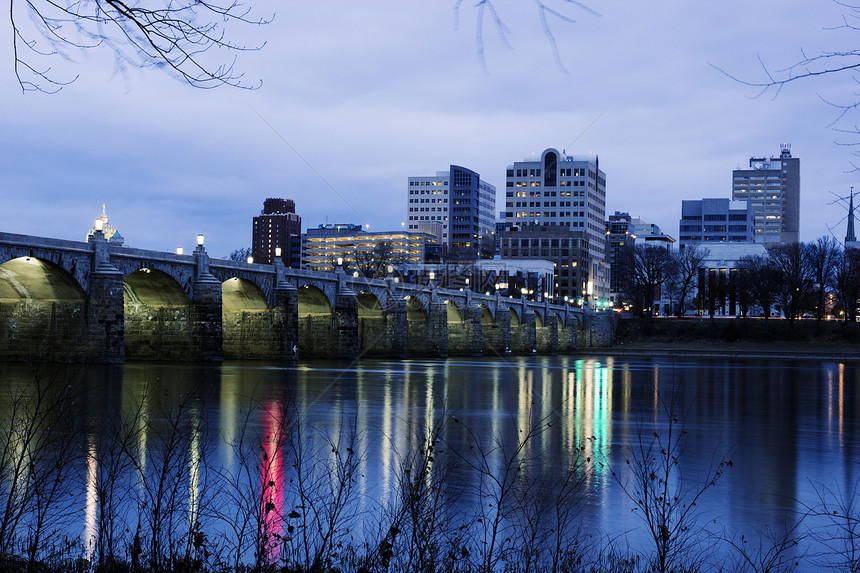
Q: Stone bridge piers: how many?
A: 11